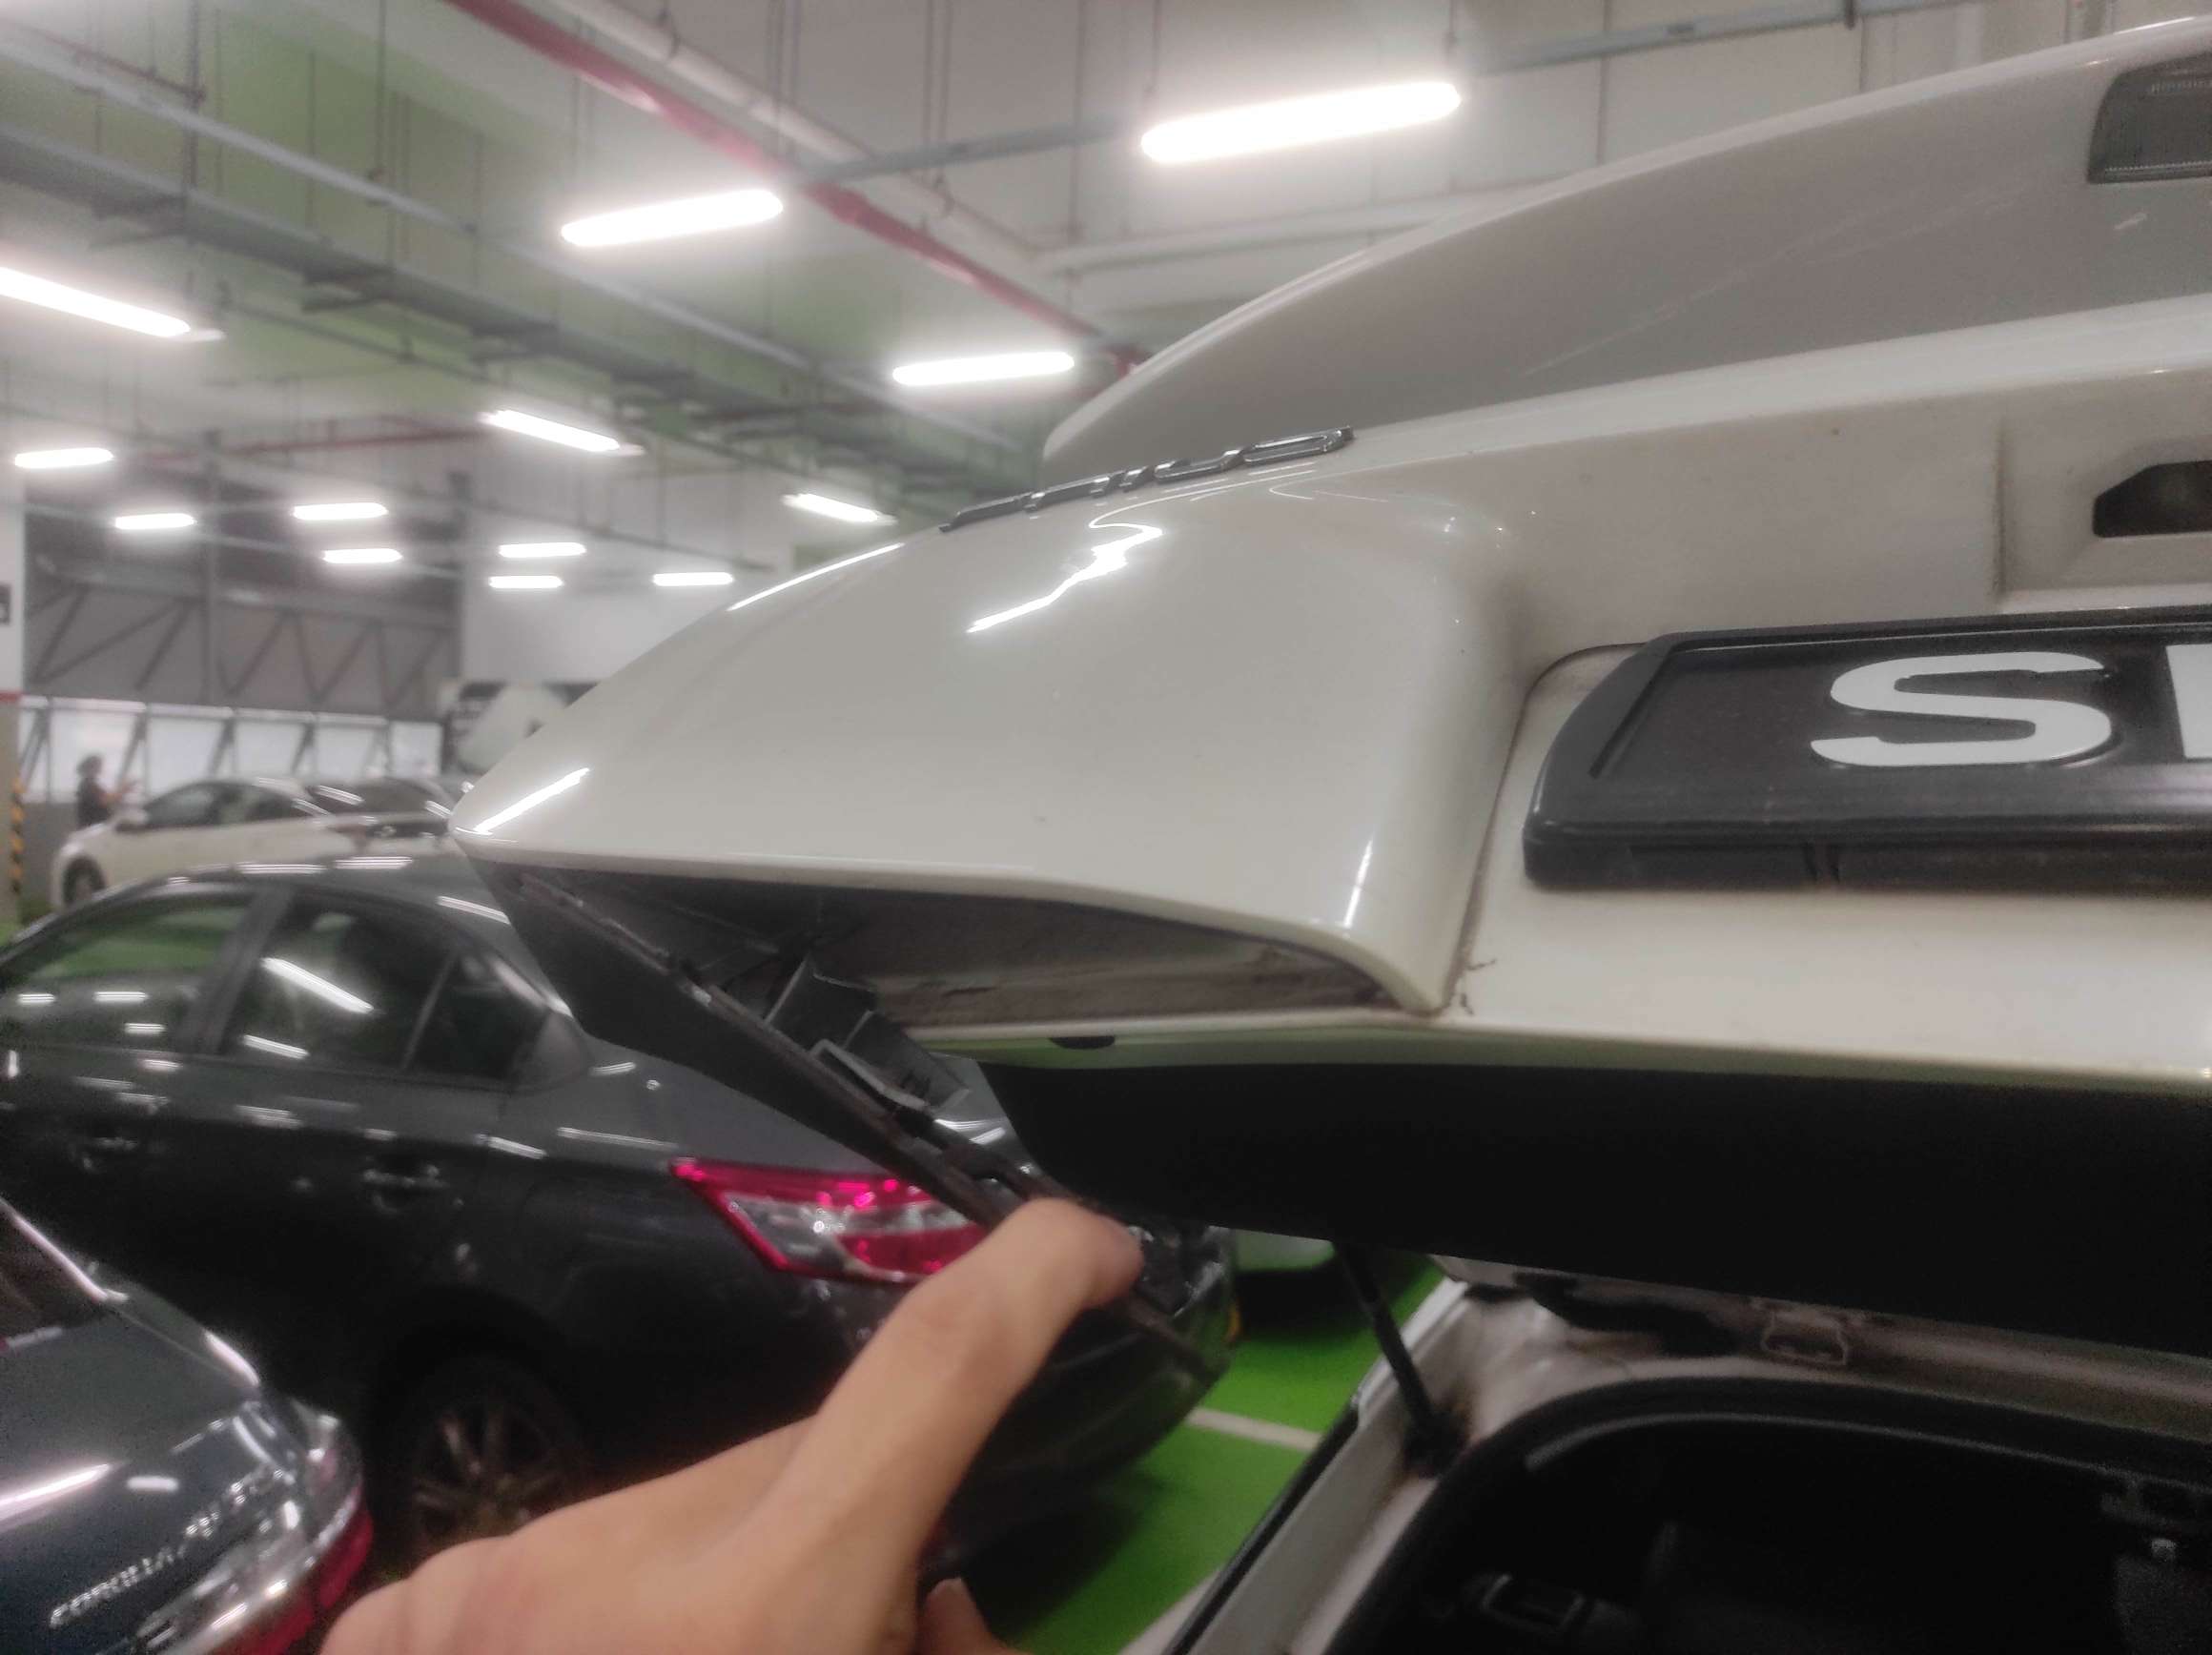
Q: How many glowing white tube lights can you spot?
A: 13